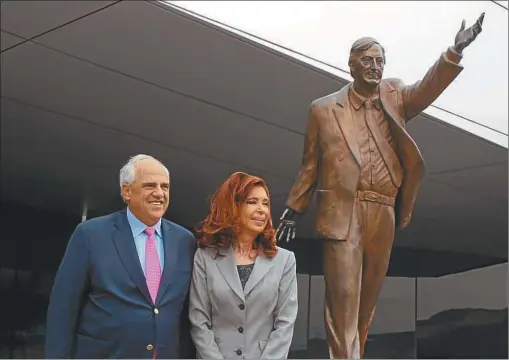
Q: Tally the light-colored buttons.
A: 2